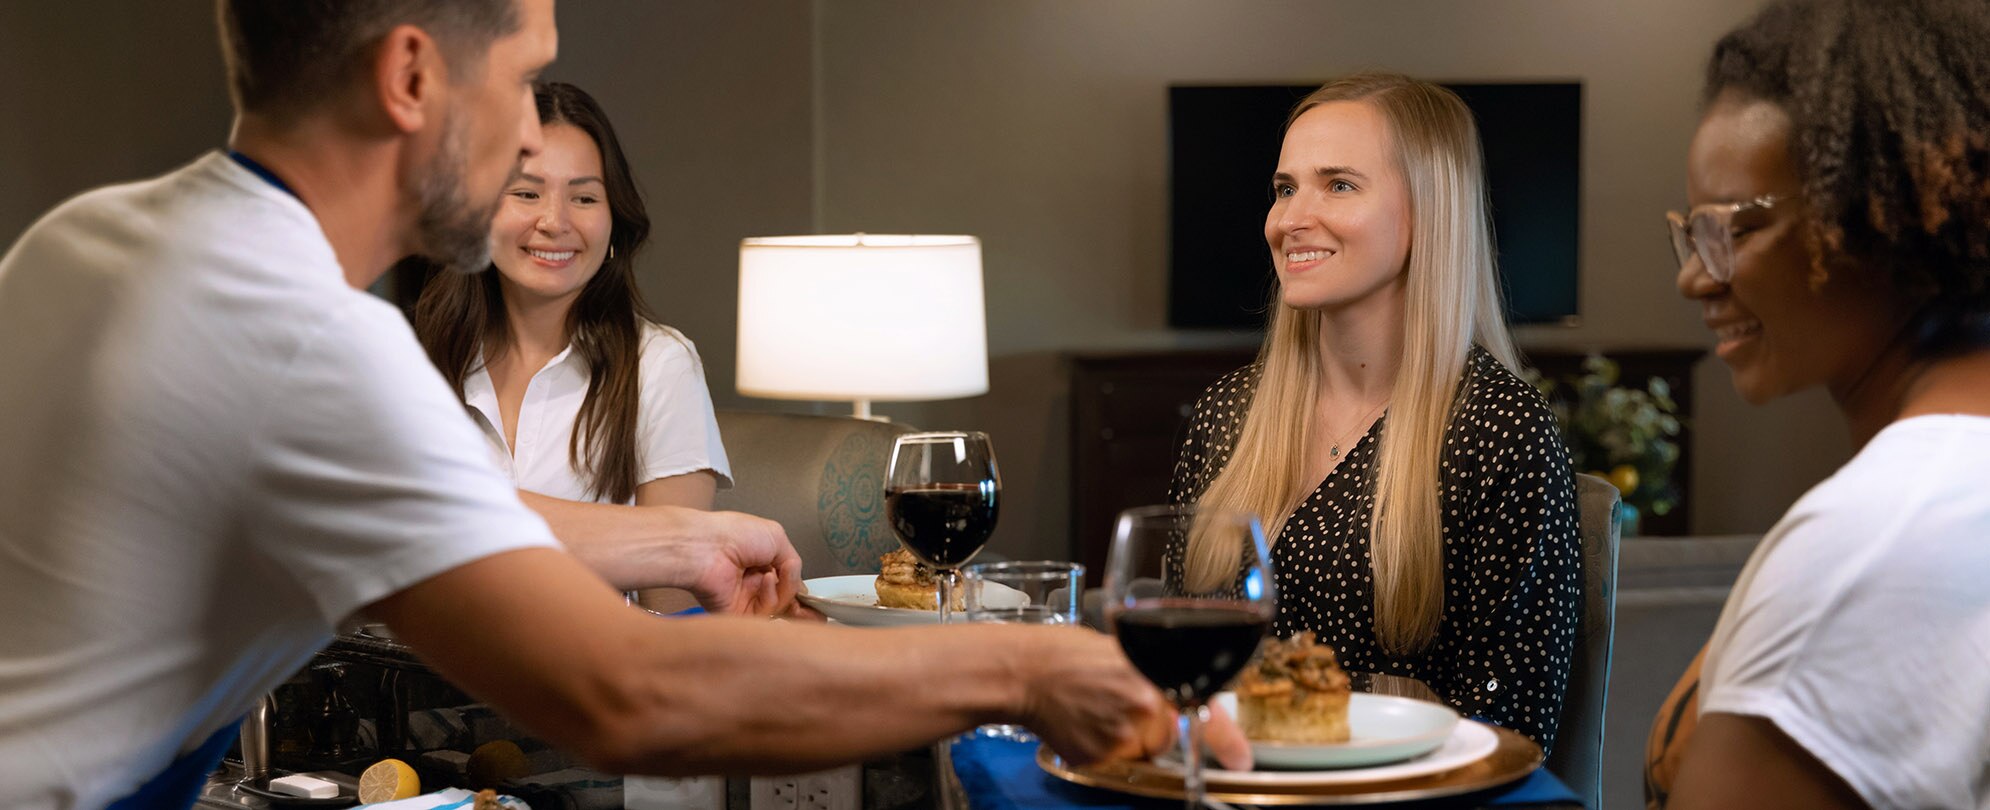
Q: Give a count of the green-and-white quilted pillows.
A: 0